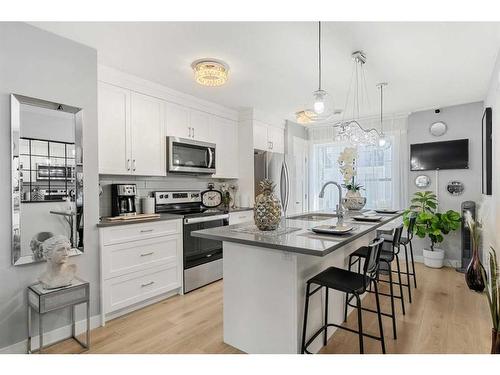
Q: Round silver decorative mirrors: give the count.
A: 3